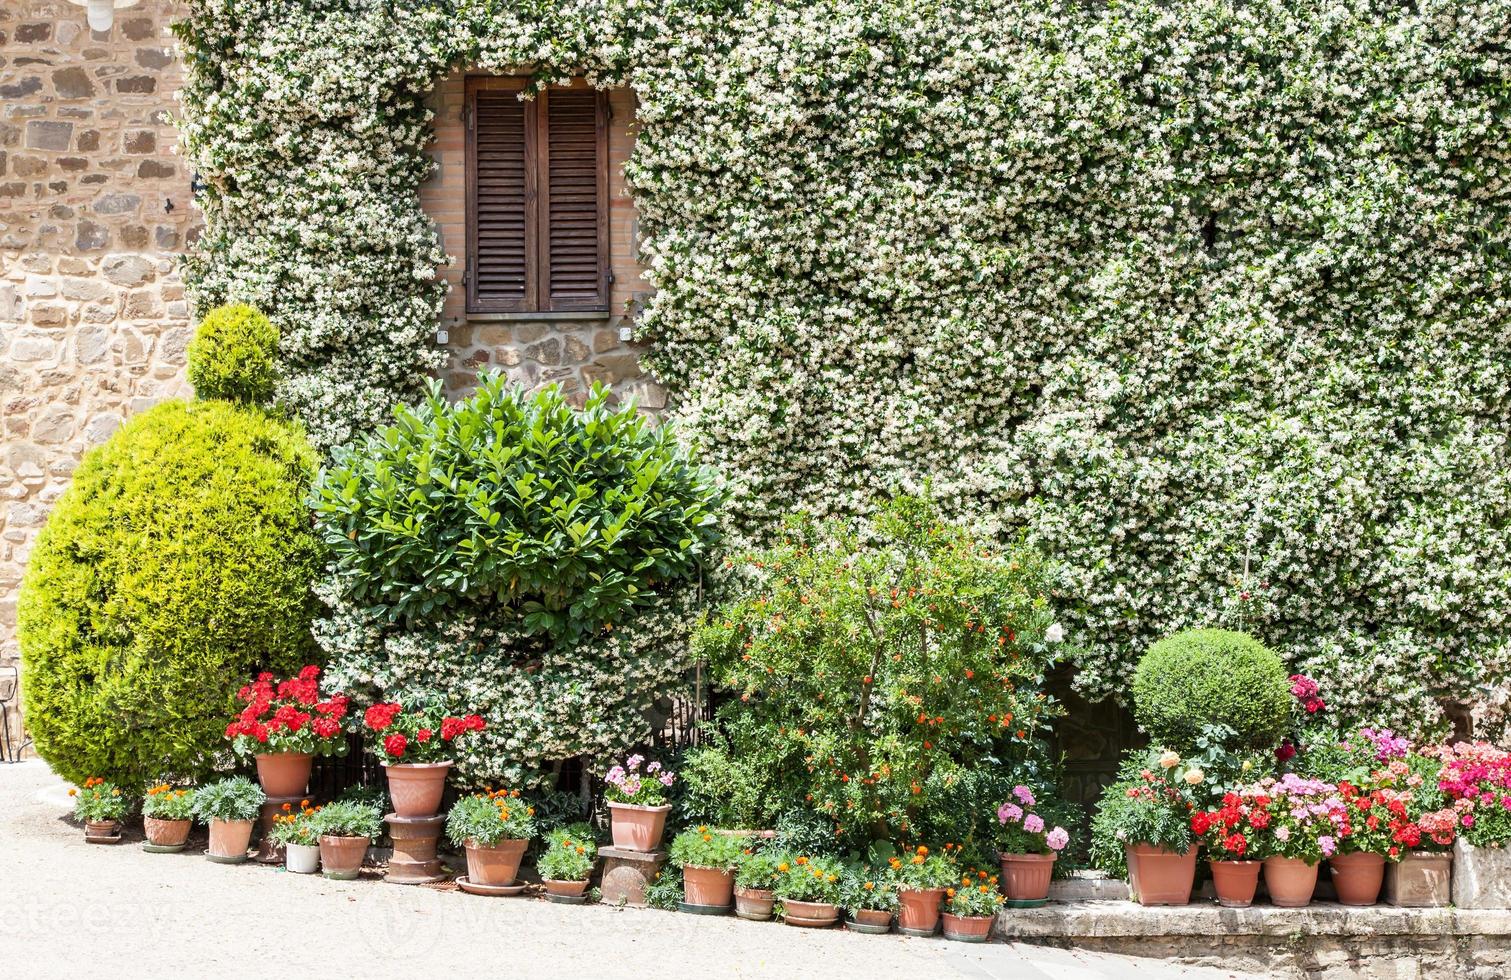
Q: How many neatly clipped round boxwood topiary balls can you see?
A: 1